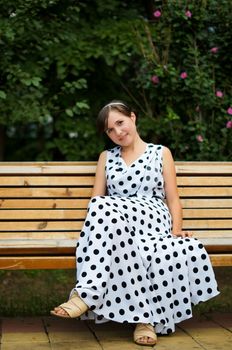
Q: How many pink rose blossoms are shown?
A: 9